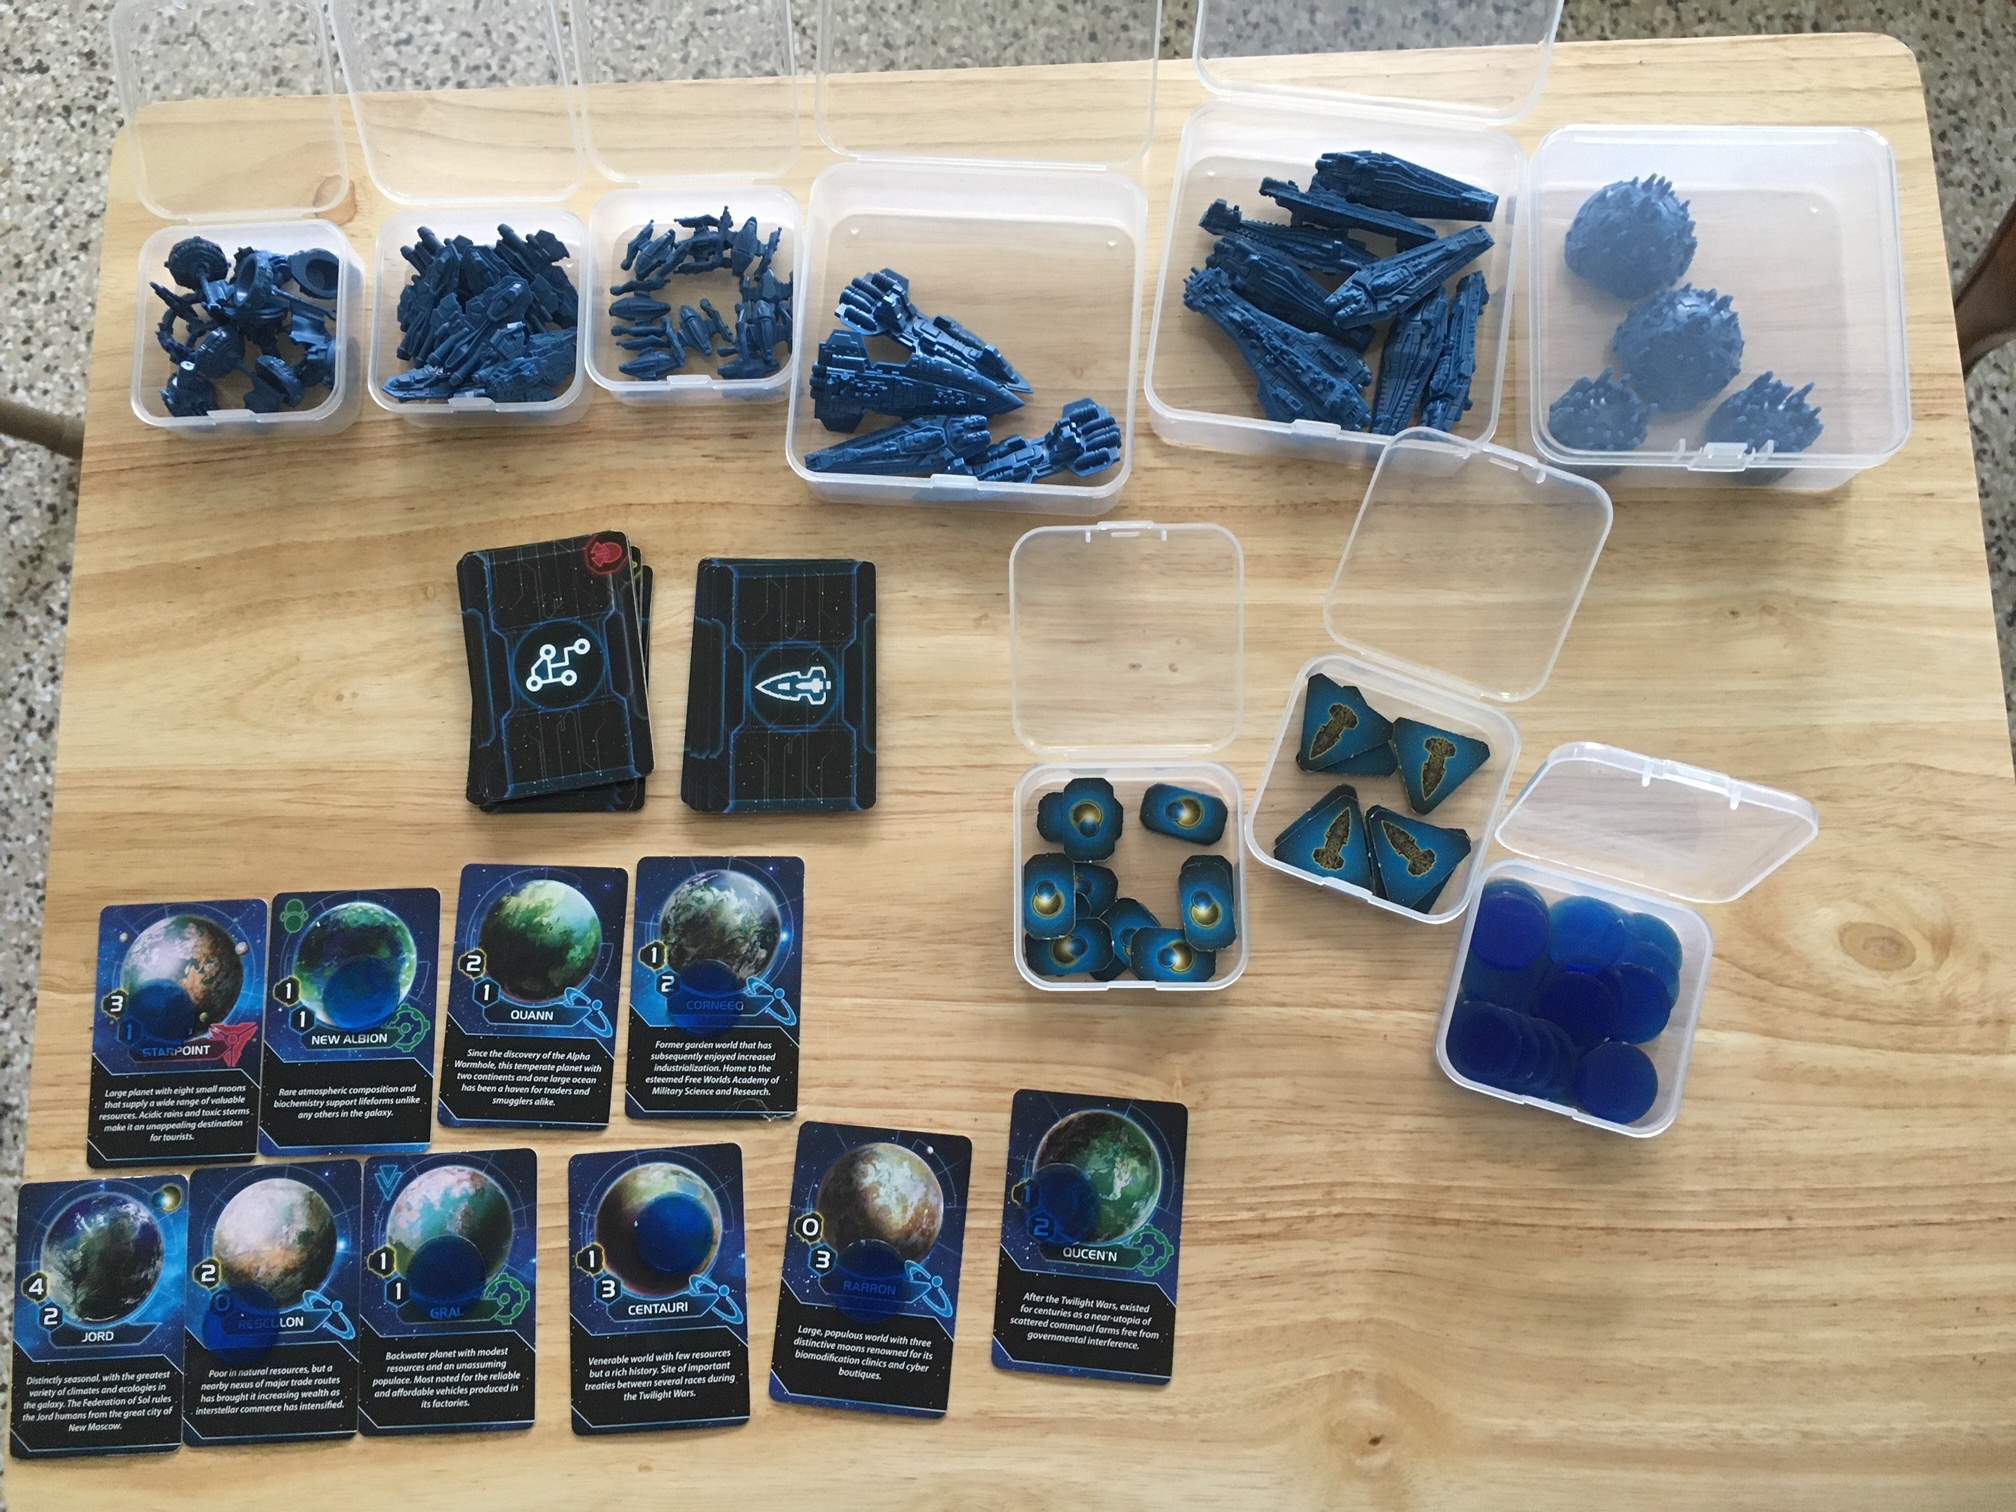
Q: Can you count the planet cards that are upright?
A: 10